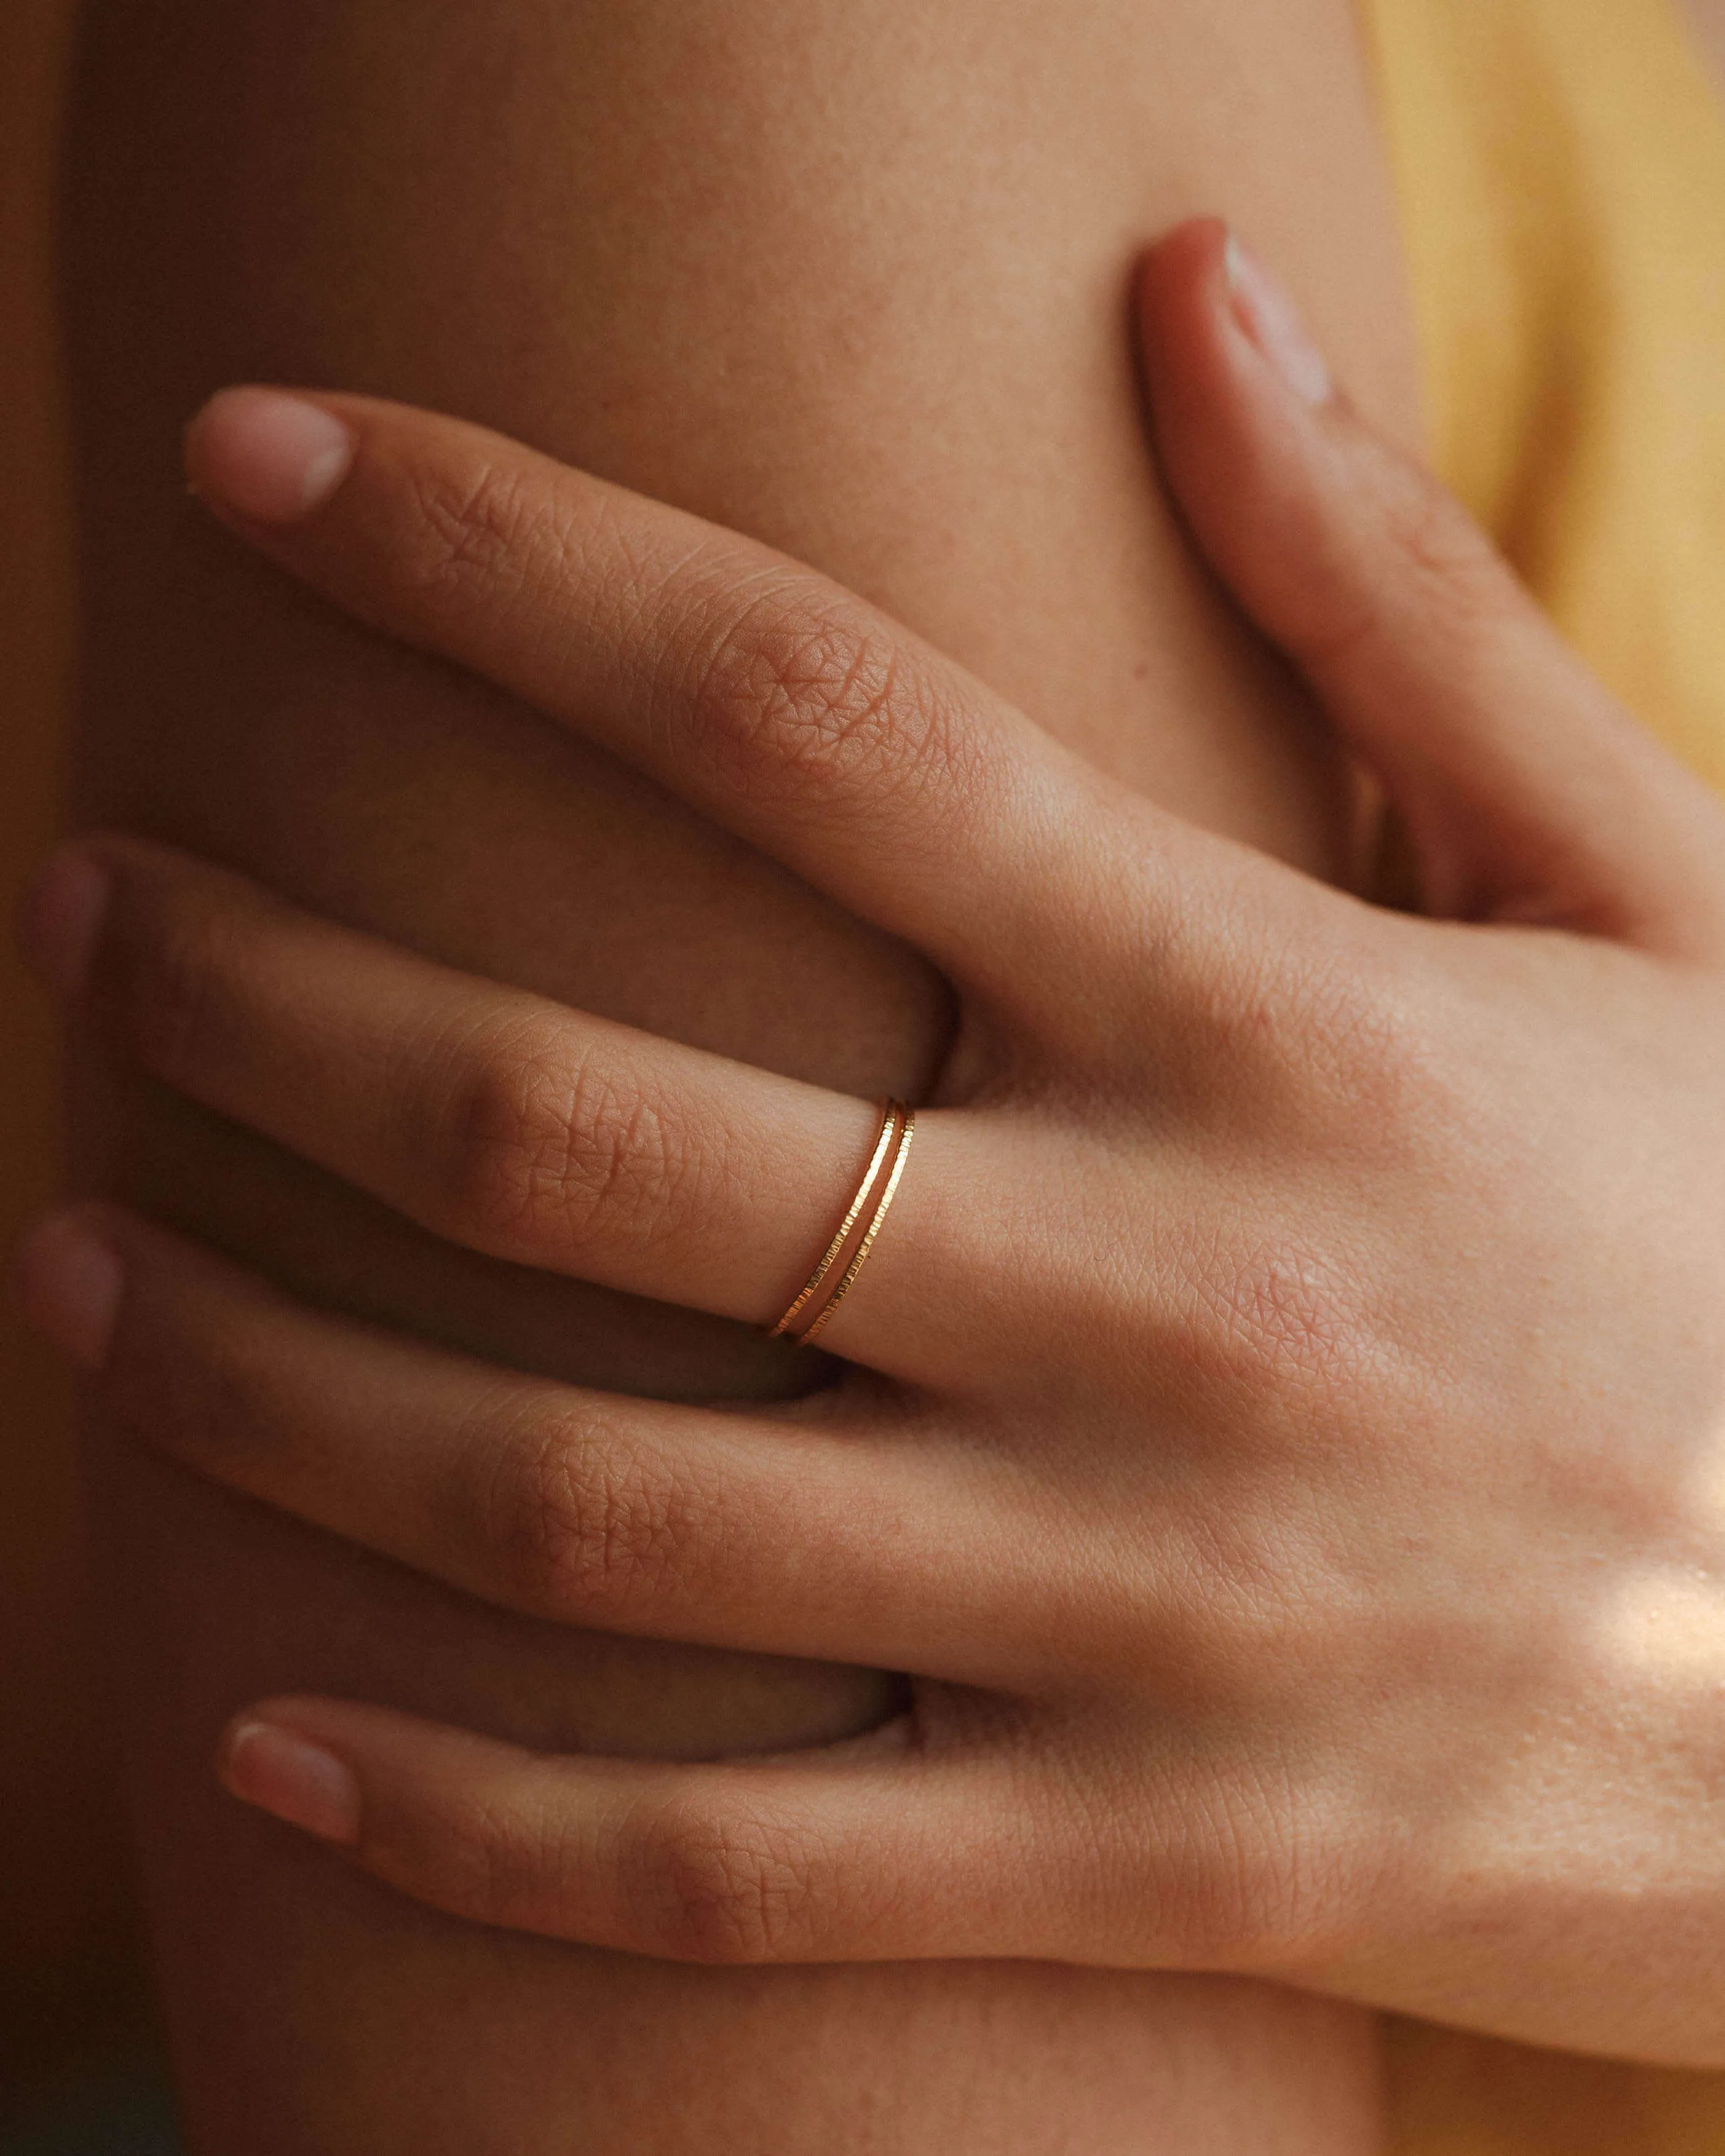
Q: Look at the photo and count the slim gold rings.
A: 2